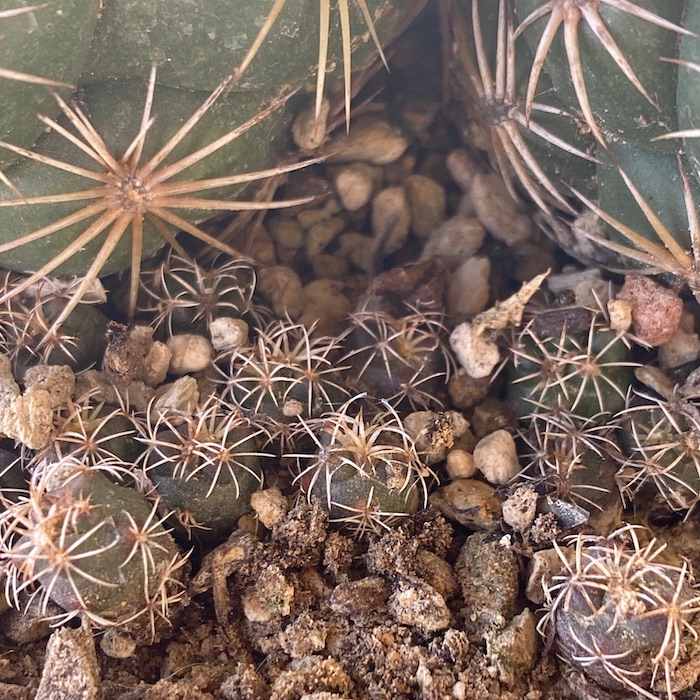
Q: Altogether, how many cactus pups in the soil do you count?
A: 12